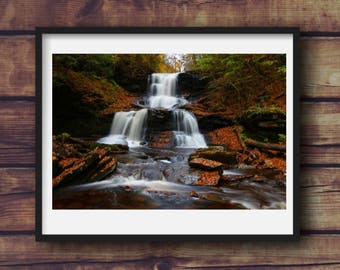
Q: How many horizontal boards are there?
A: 5